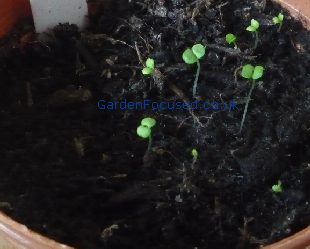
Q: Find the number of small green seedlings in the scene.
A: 9